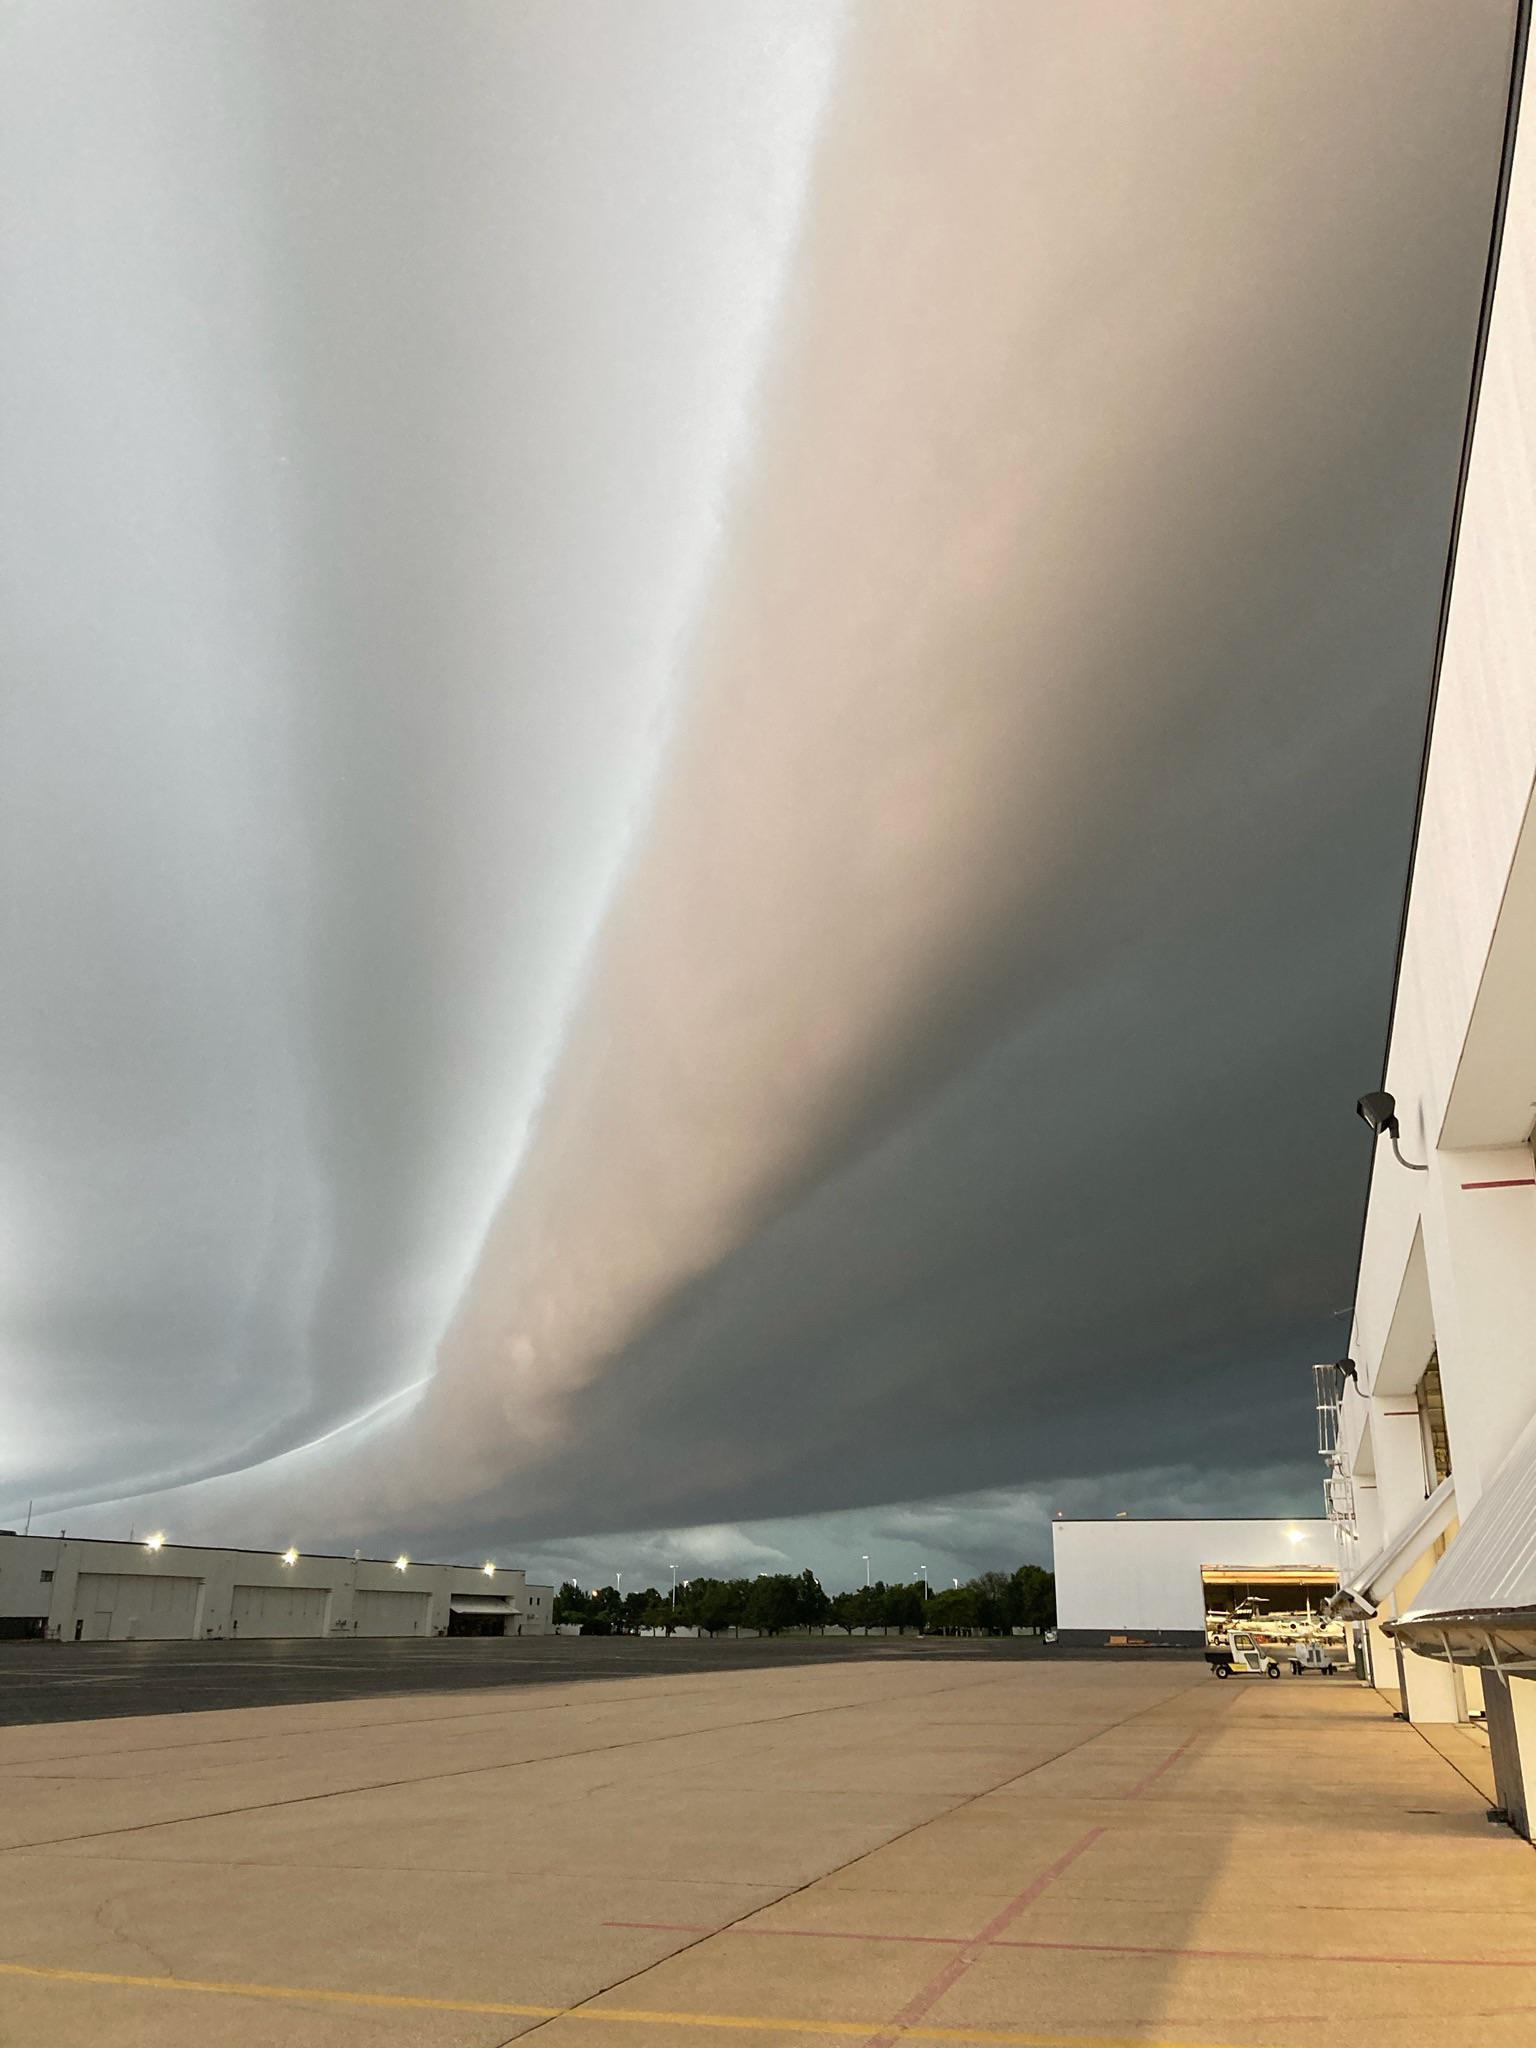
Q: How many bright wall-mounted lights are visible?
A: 5